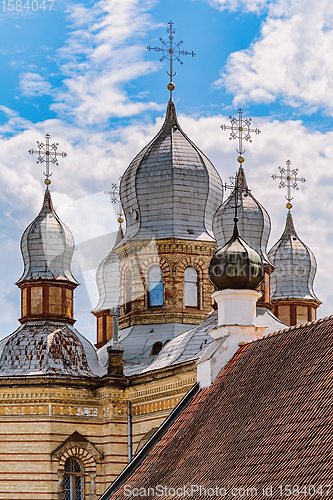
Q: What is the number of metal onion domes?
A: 6